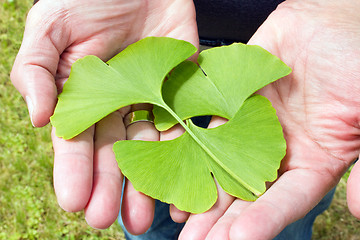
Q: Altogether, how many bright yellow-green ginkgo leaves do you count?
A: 3